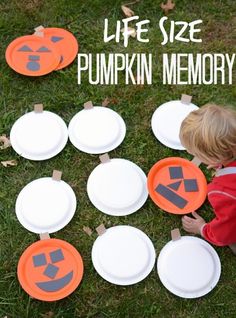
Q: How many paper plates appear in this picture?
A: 11